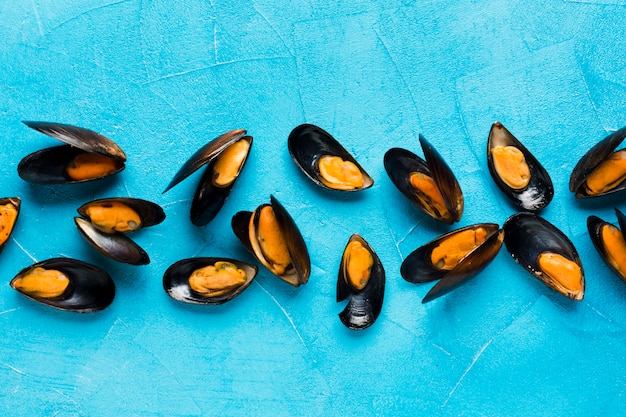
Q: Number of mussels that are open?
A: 15